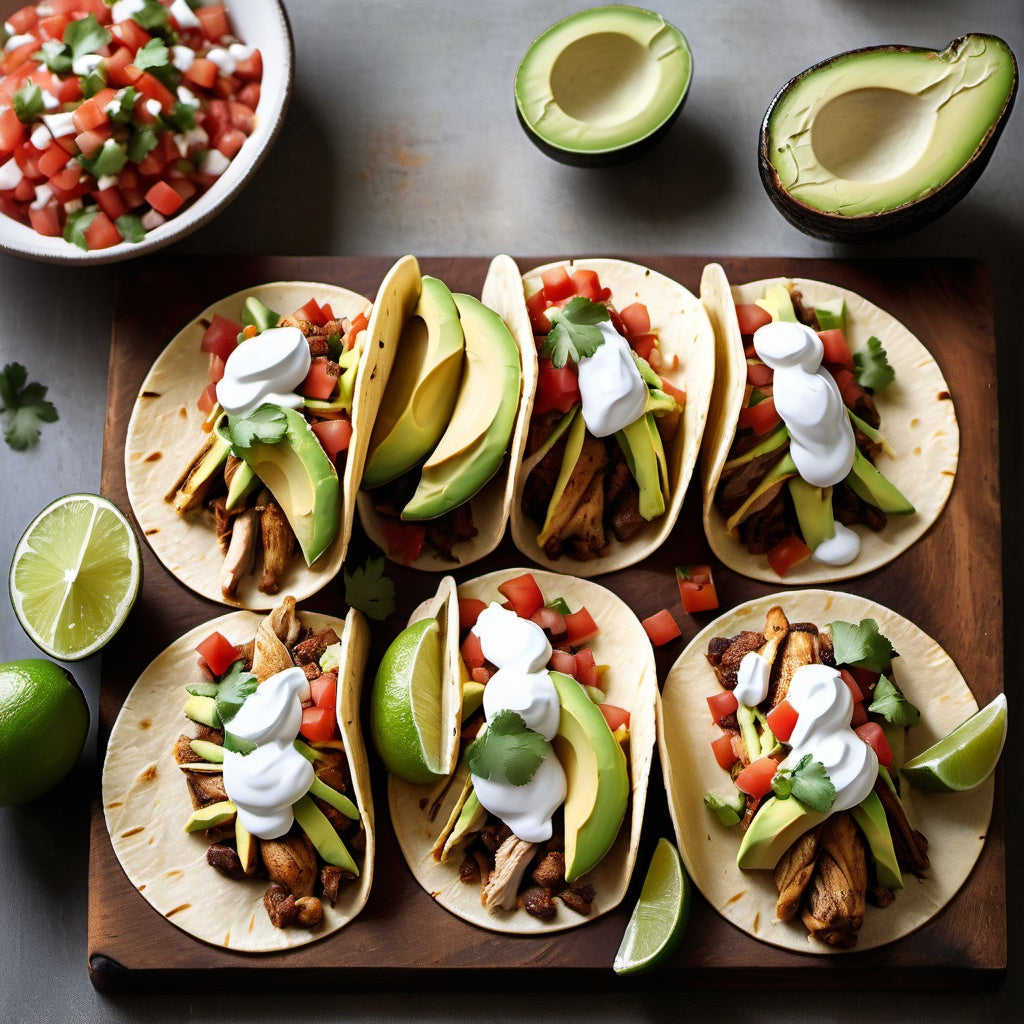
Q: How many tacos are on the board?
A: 7